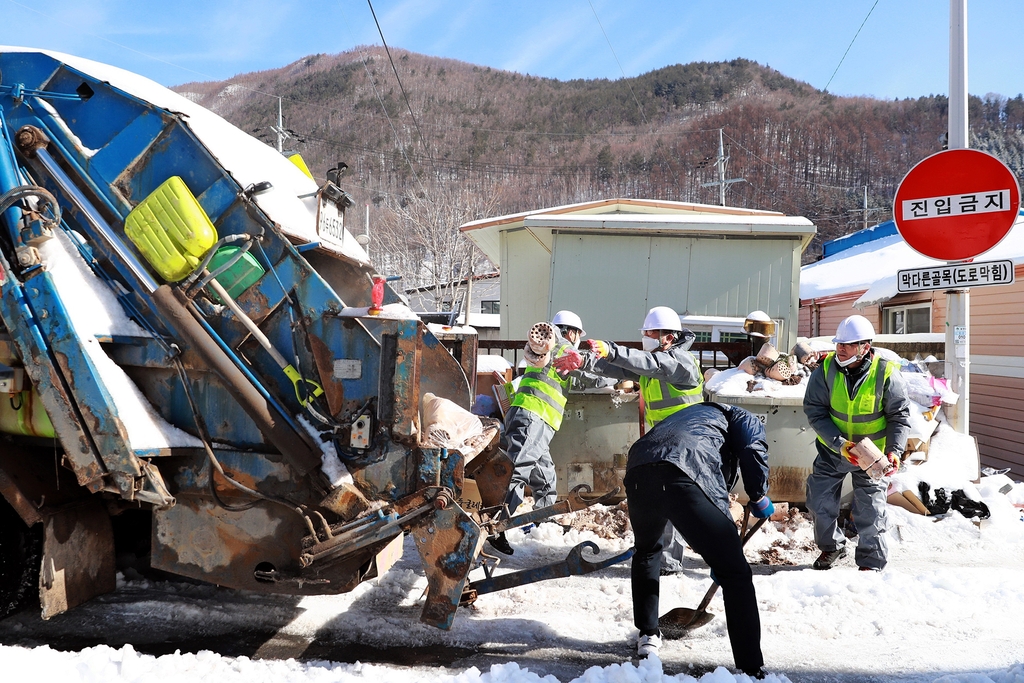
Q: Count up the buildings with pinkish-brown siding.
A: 1